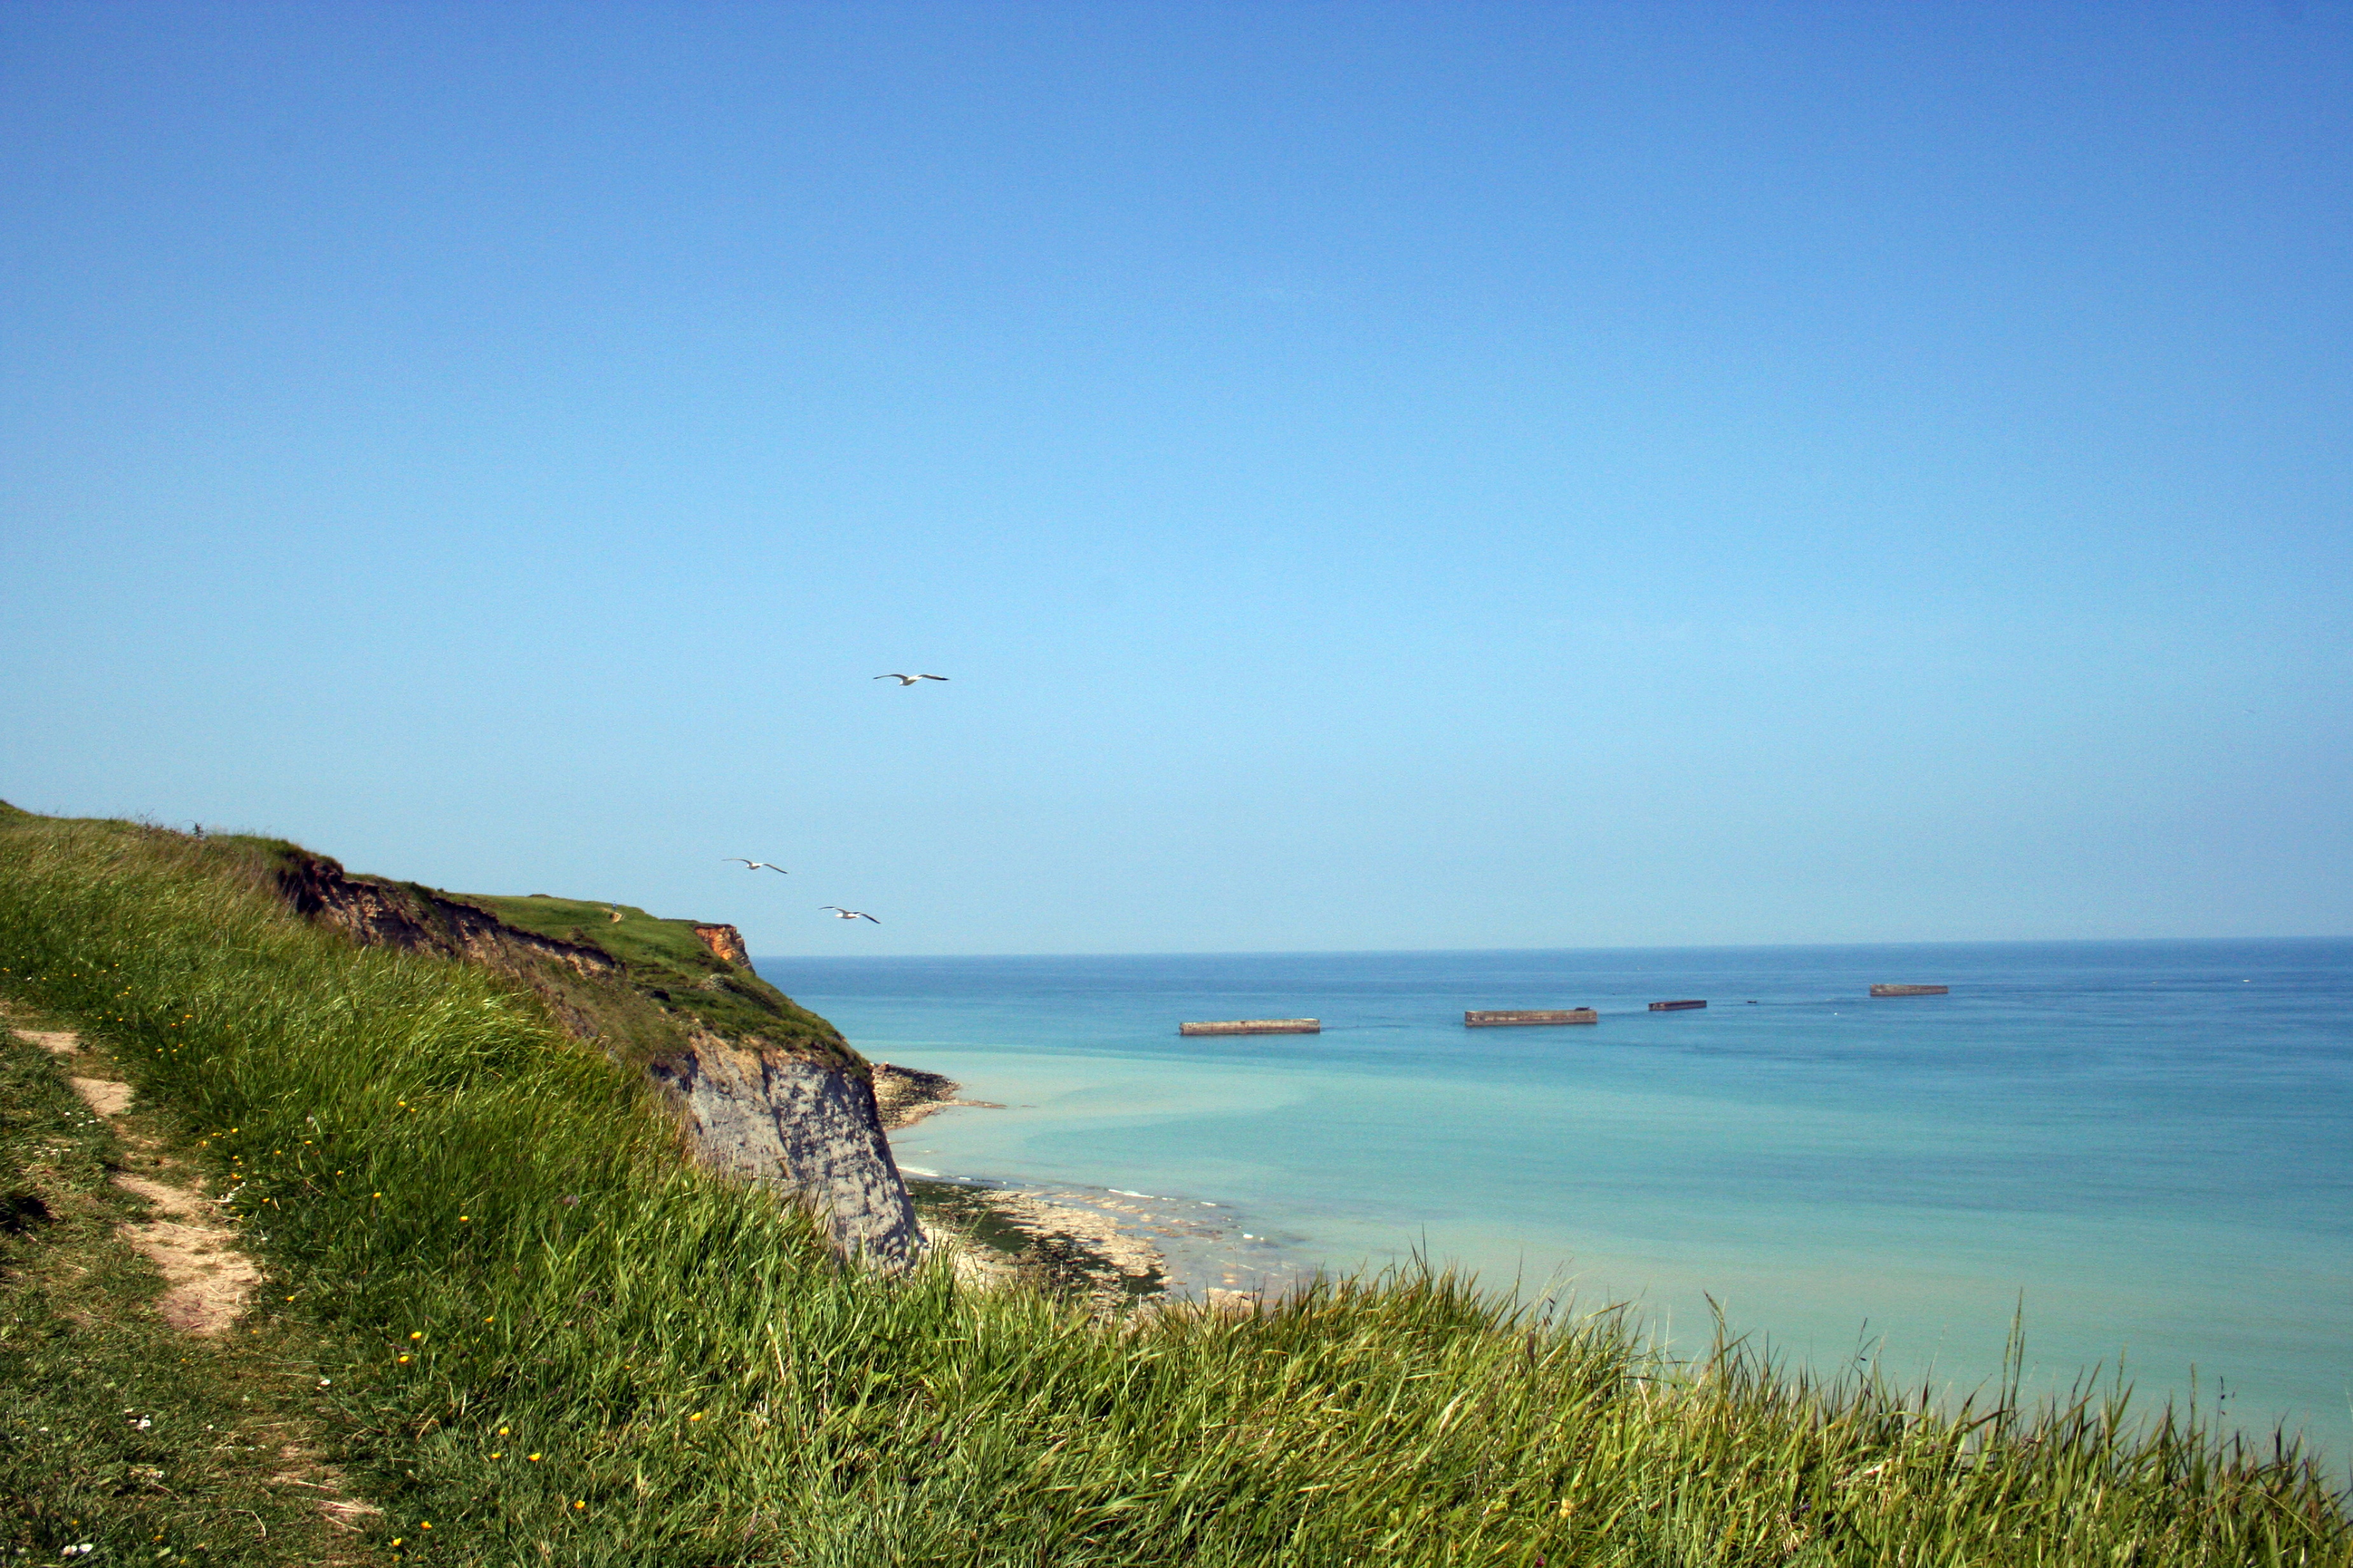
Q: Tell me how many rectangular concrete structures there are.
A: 4